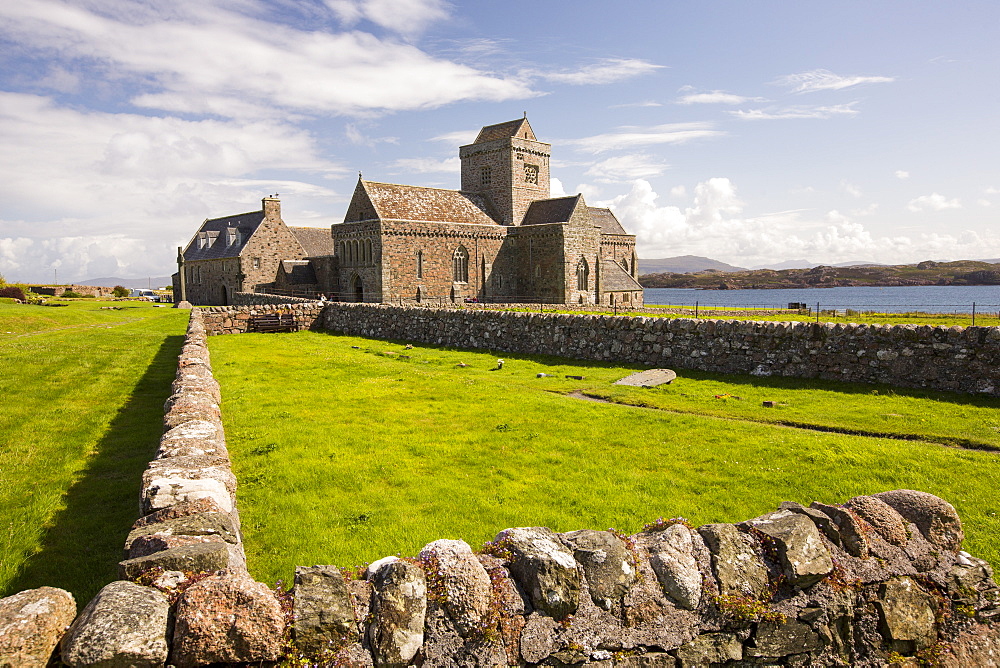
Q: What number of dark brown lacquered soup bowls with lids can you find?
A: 0